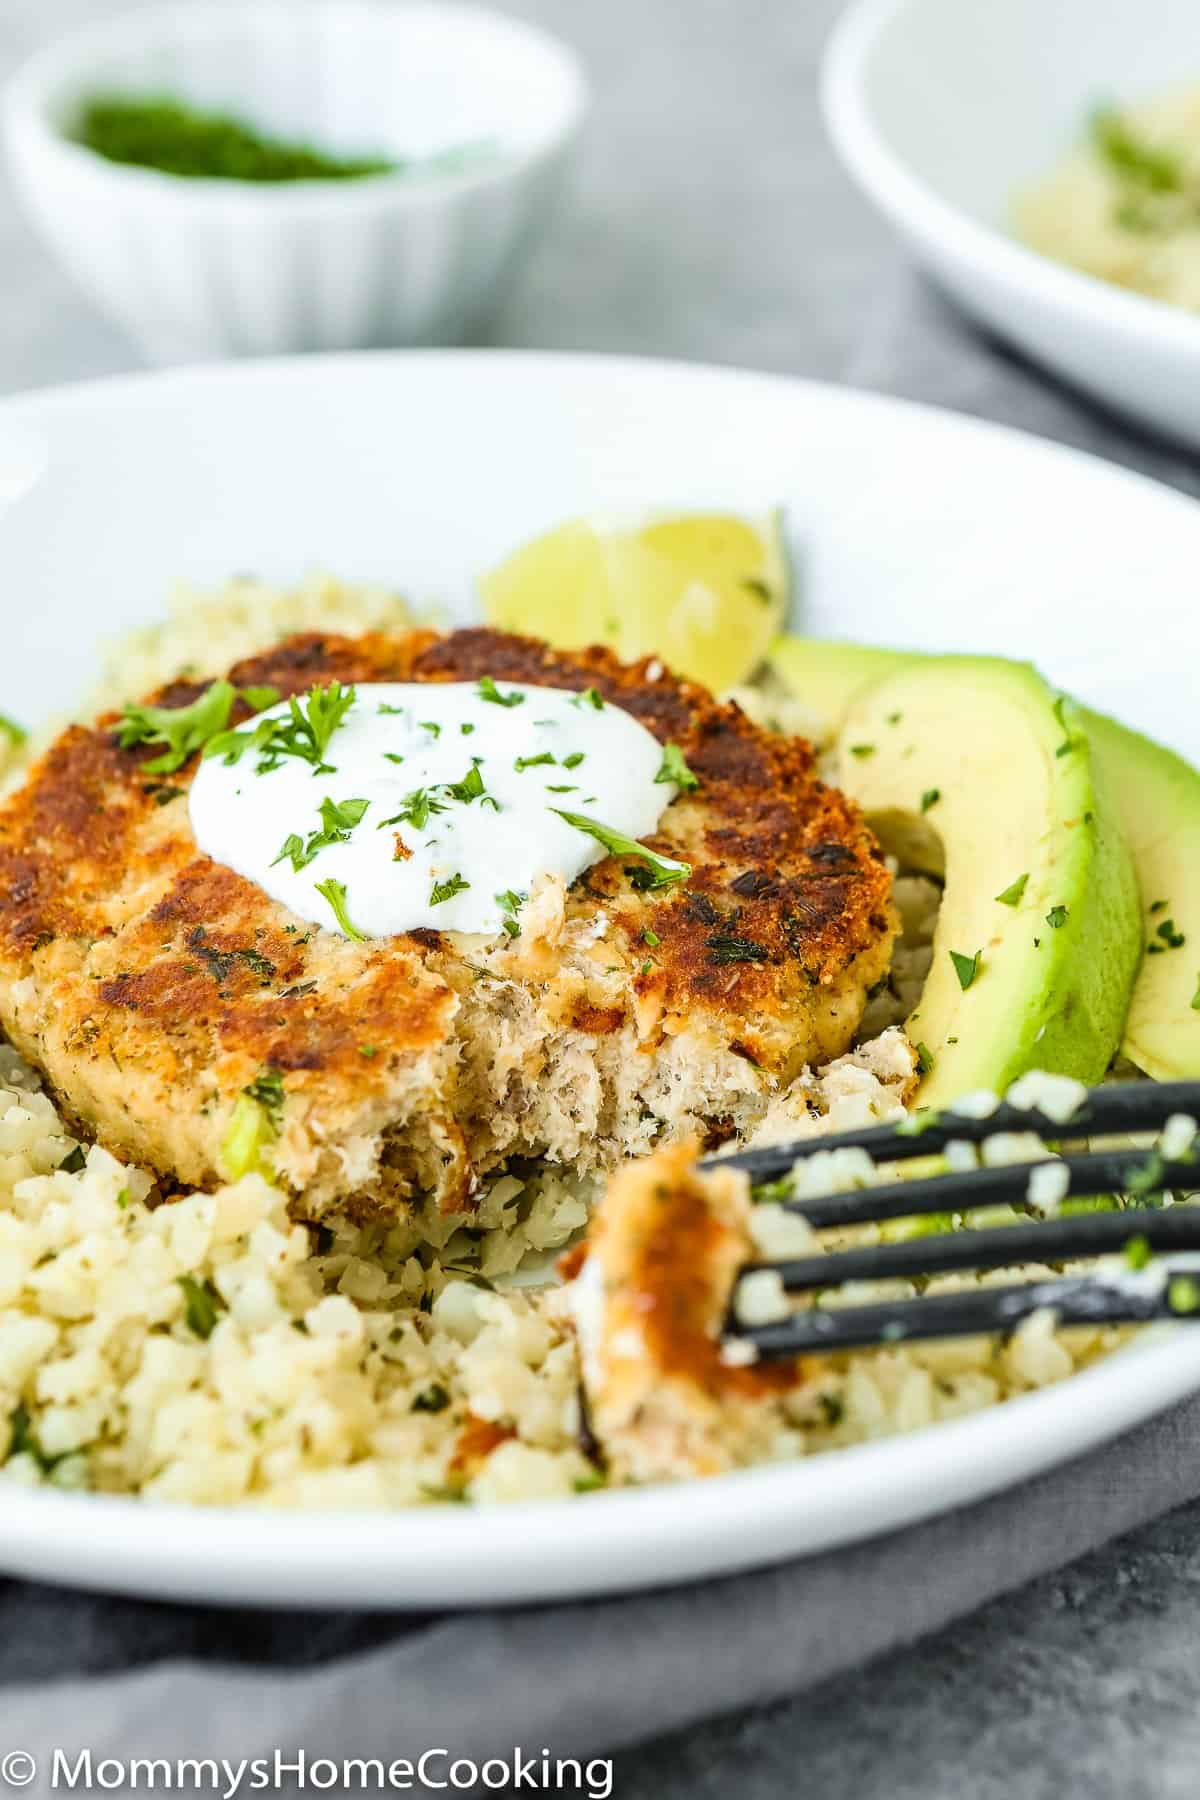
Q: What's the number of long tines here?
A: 4